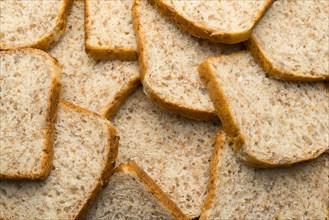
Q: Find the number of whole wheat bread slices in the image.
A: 12